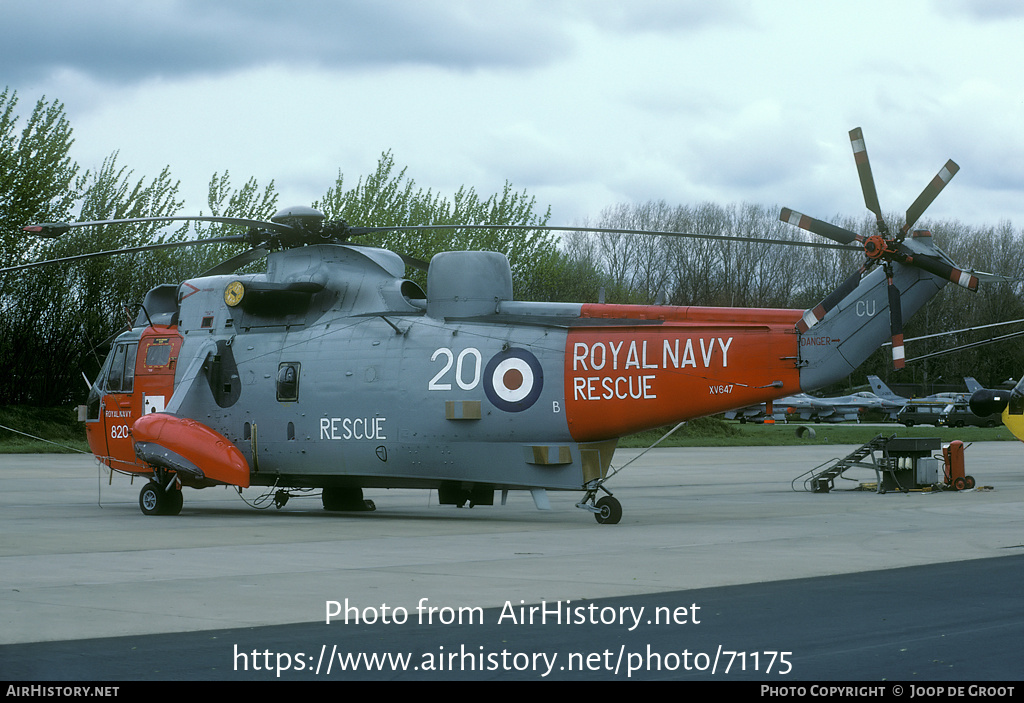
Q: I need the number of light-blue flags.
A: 0